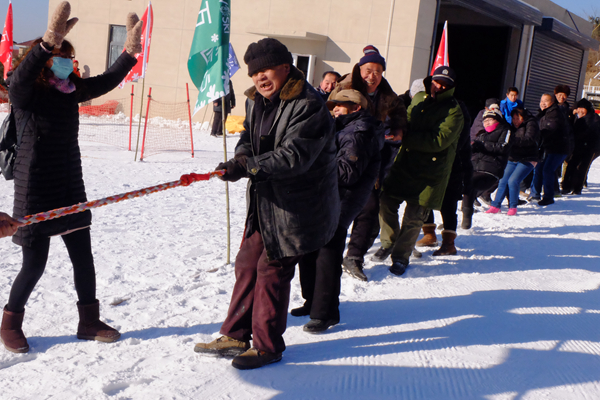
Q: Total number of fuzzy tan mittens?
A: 2